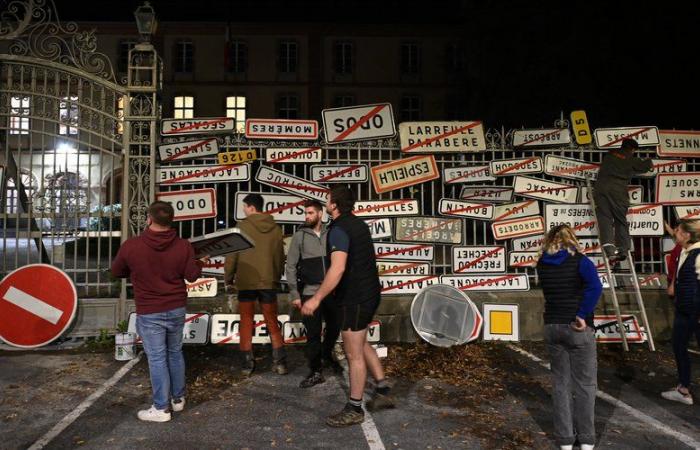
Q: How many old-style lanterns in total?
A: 1